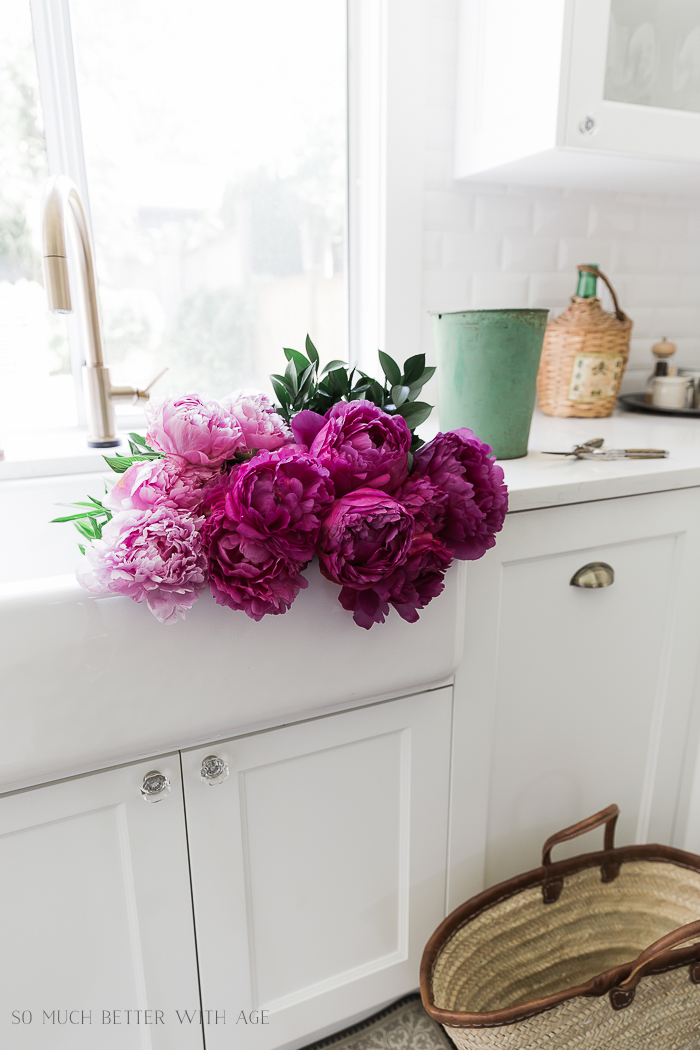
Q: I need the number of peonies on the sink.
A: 11